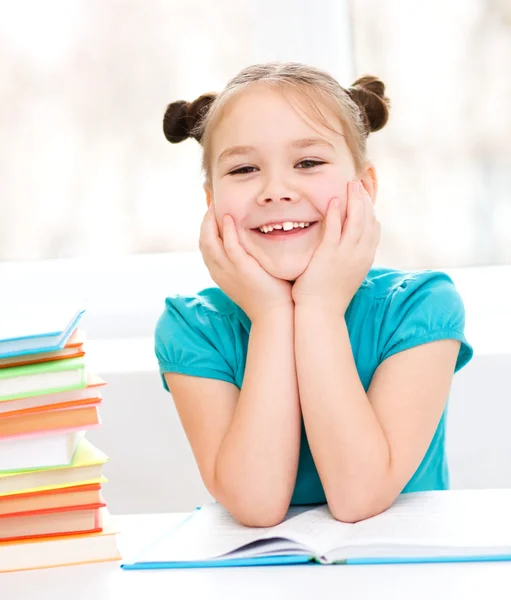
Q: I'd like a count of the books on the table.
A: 11